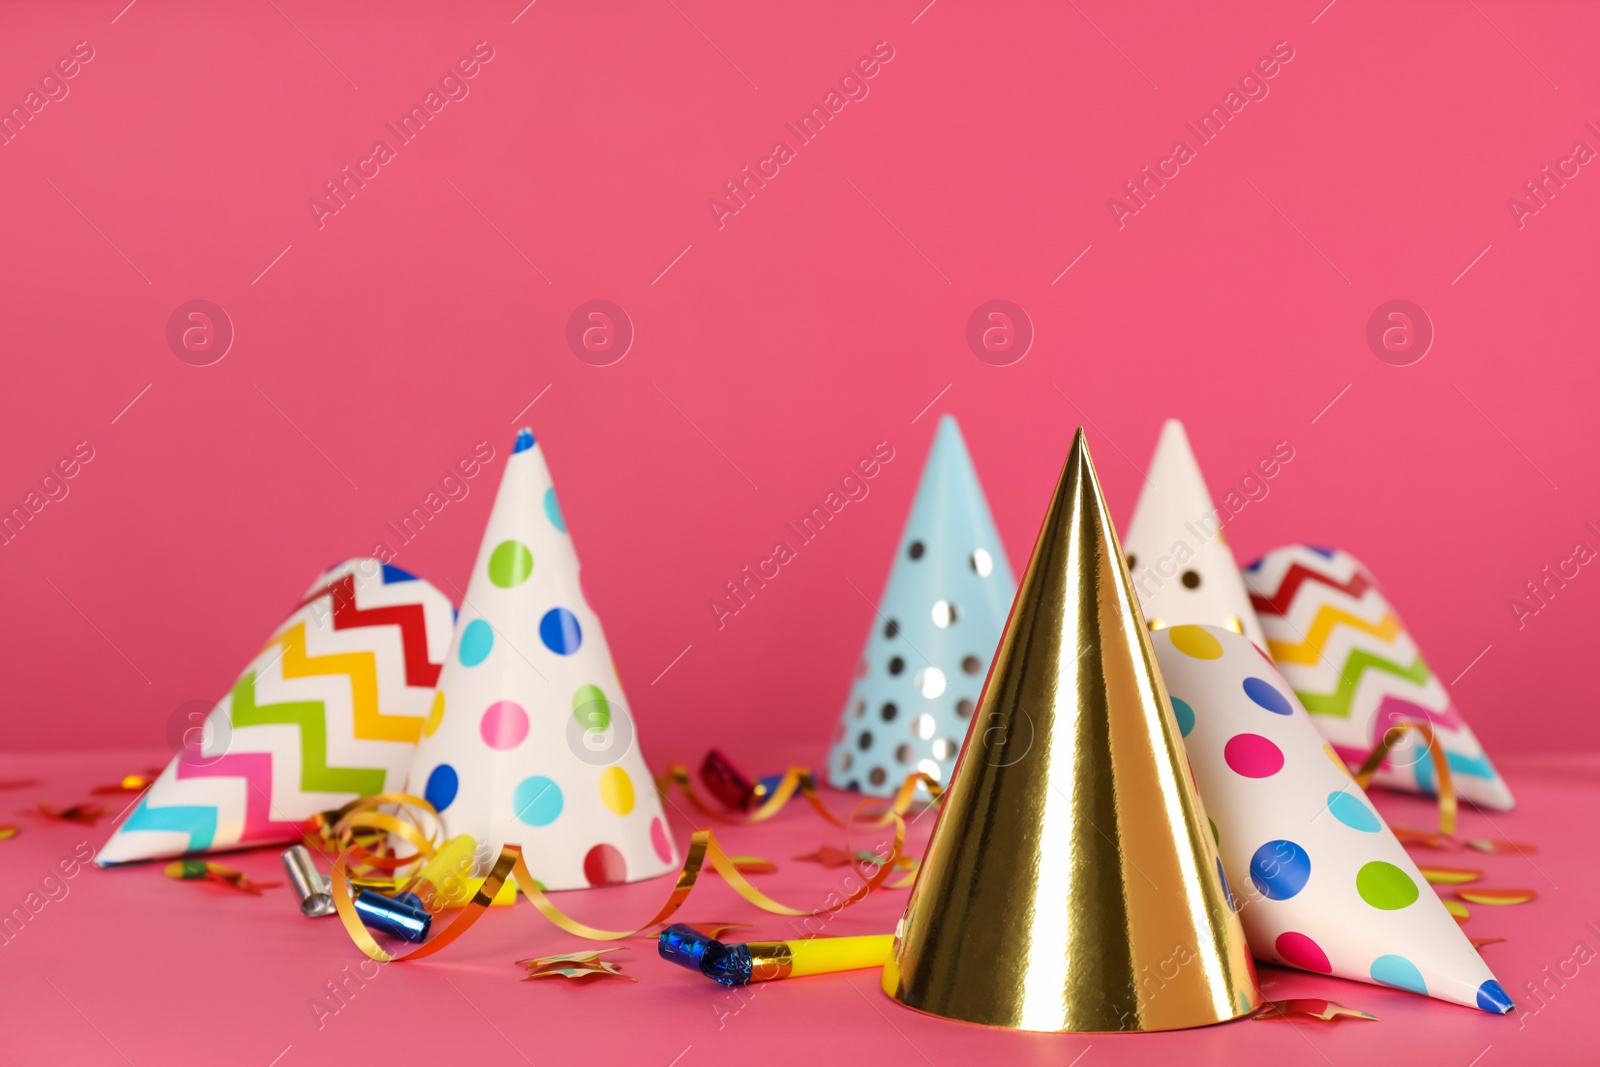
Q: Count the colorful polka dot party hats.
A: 2